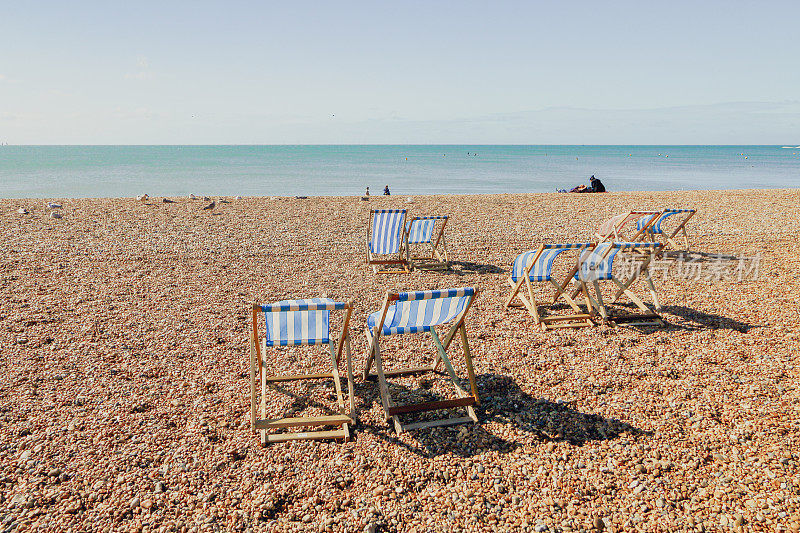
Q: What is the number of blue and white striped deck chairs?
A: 7